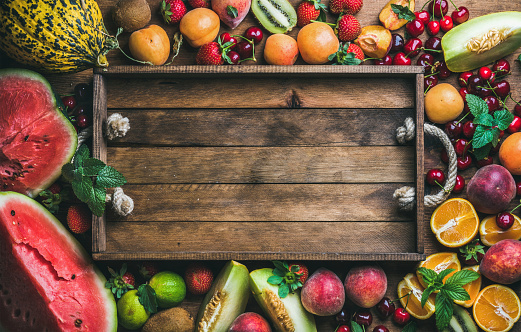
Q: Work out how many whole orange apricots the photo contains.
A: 6